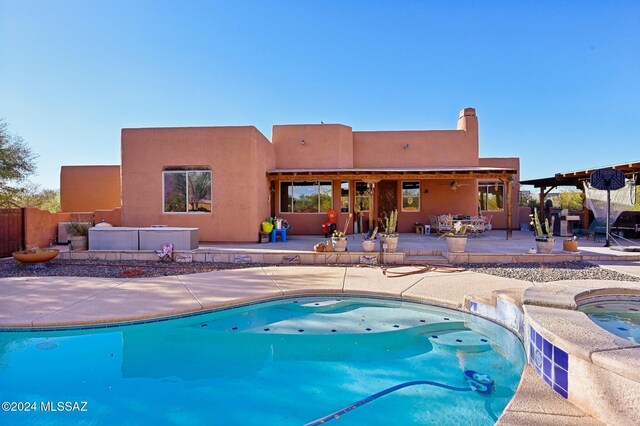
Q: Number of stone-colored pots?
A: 6